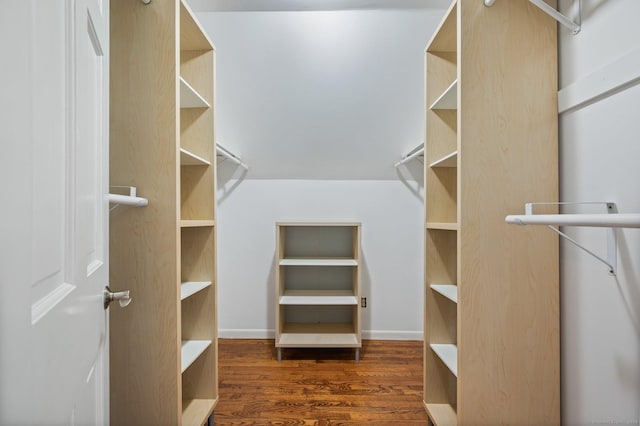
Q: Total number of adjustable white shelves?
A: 10